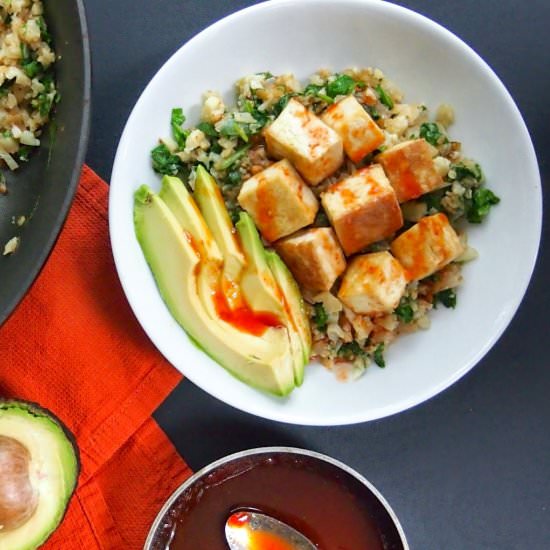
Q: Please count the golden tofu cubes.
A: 8